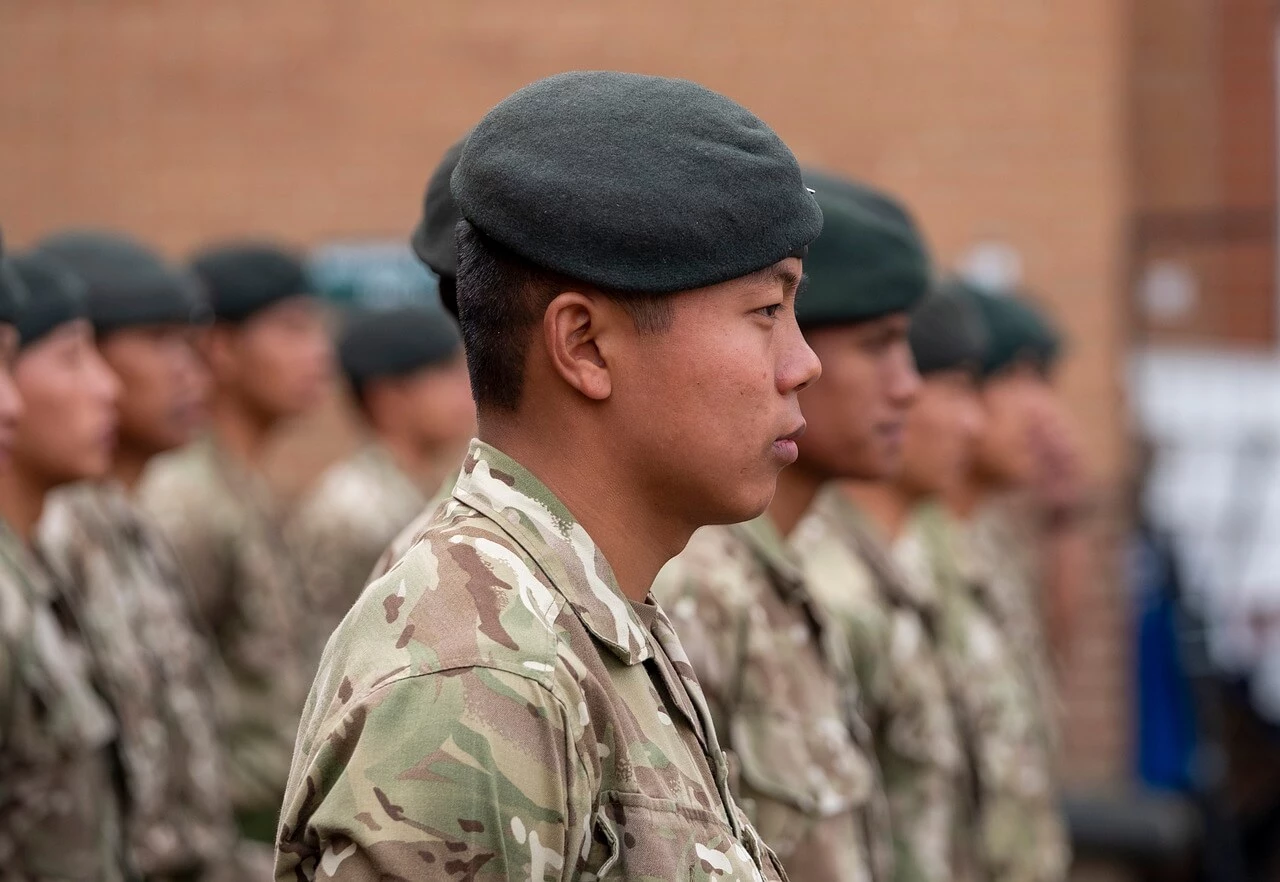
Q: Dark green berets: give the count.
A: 10